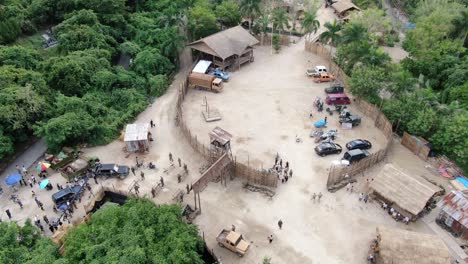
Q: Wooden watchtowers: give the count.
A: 1